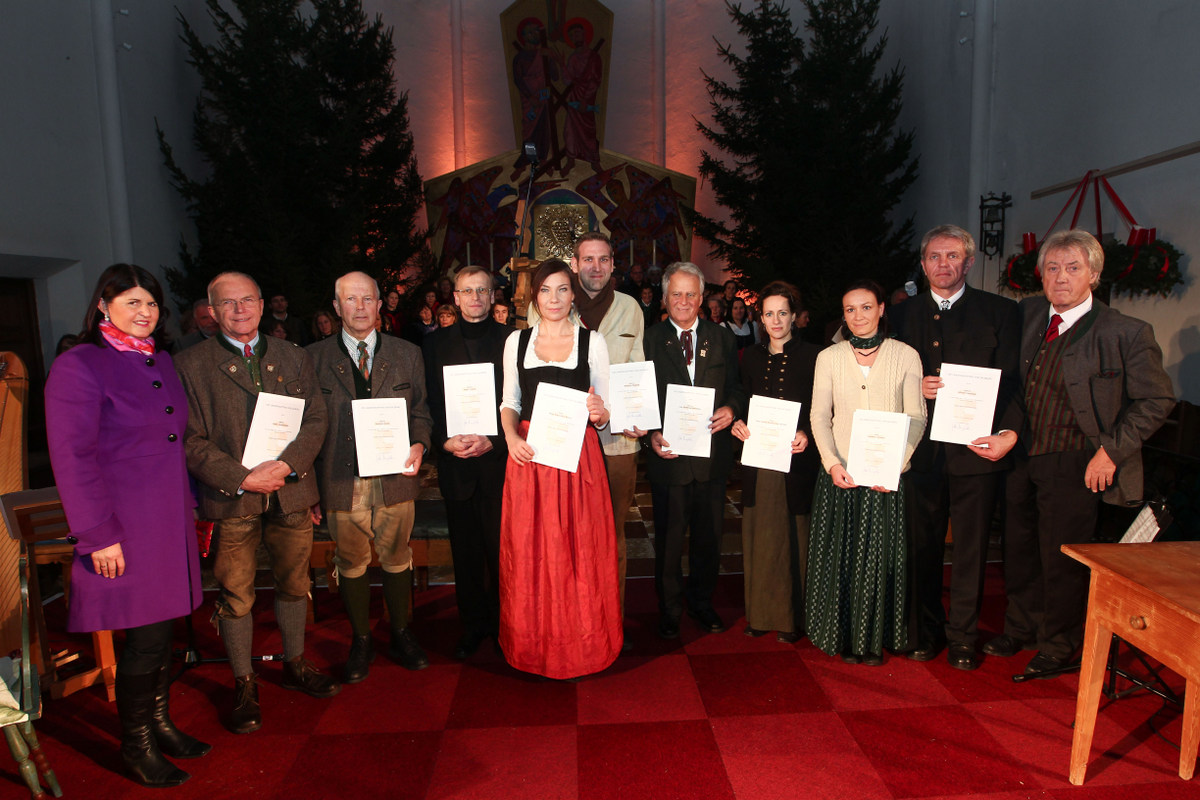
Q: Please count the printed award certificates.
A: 9